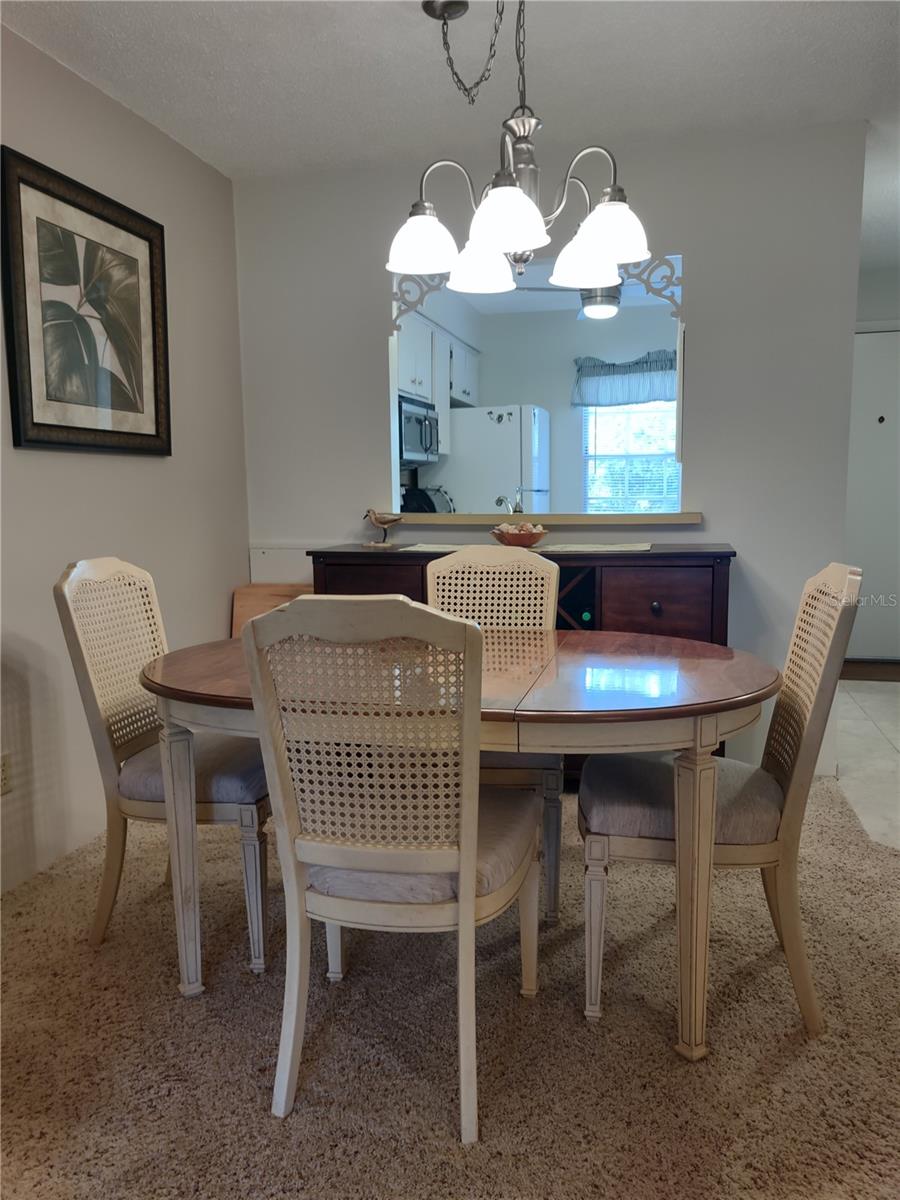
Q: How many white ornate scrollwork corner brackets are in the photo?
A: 2